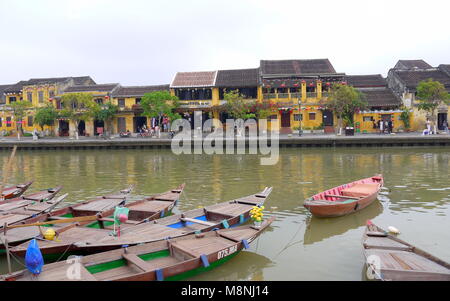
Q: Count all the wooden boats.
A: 9